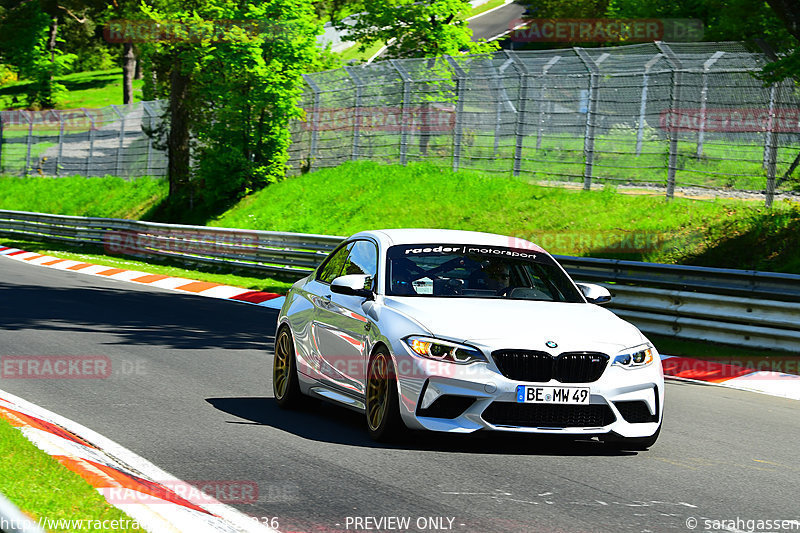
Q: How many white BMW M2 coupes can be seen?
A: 1